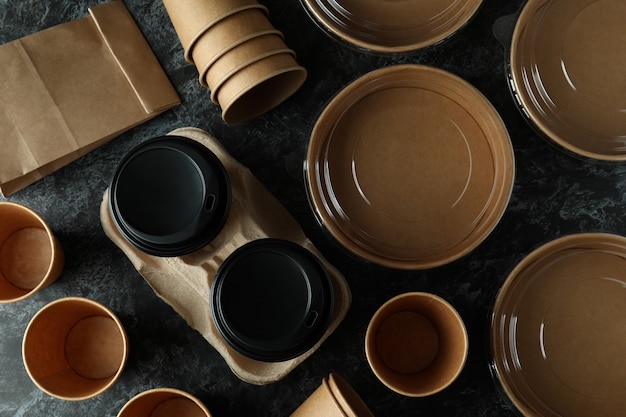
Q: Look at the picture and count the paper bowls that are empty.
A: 4